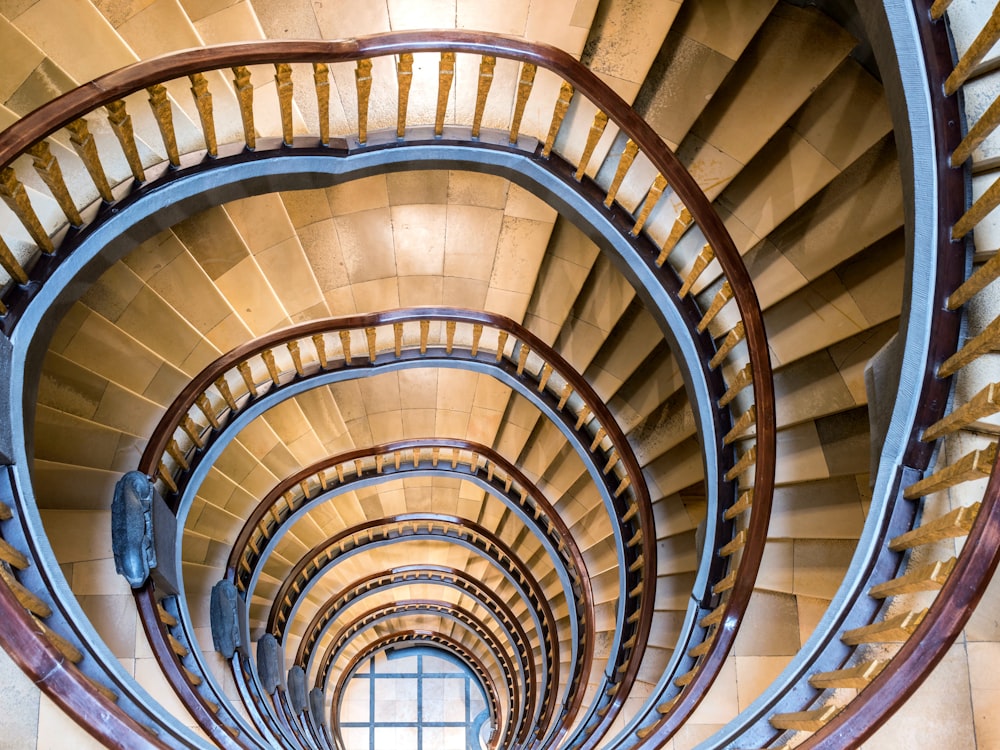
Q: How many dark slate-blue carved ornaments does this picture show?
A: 5